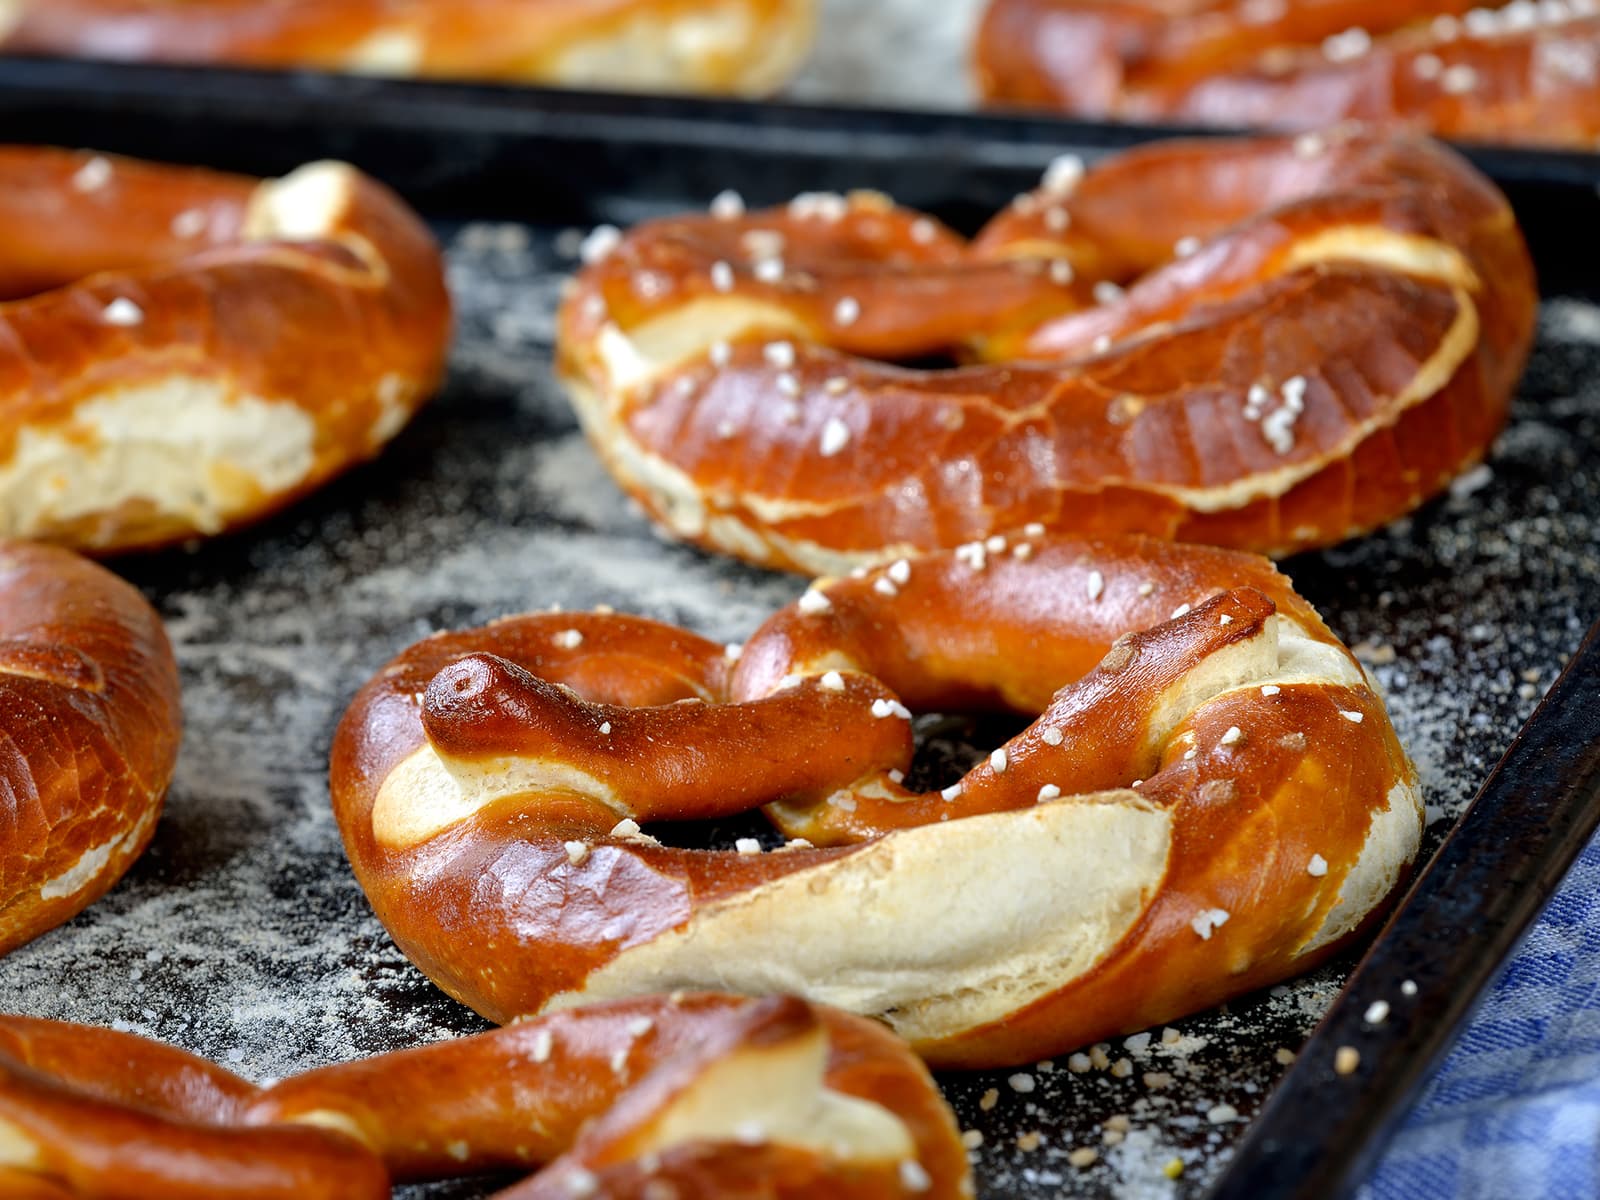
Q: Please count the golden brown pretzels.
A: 7